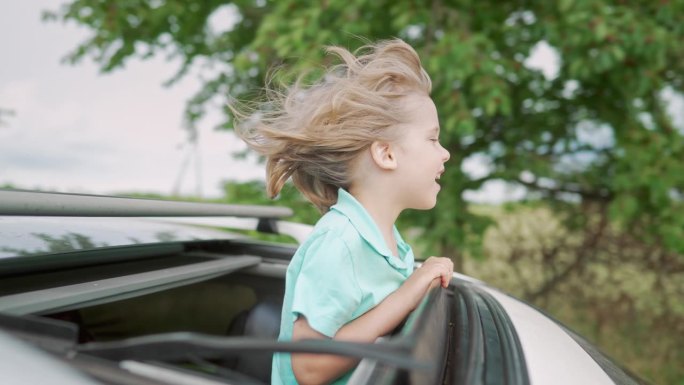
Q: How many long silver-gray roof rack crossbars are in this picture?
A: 1